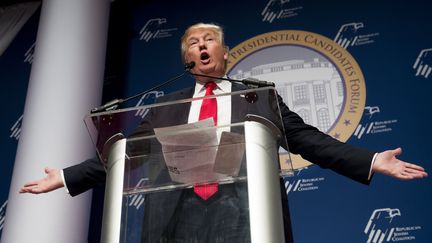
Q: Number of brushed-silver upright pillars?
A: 2